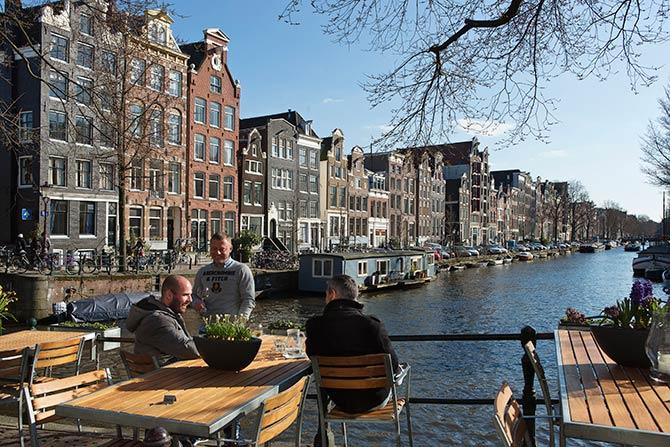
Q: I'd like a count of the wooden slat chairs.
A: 8